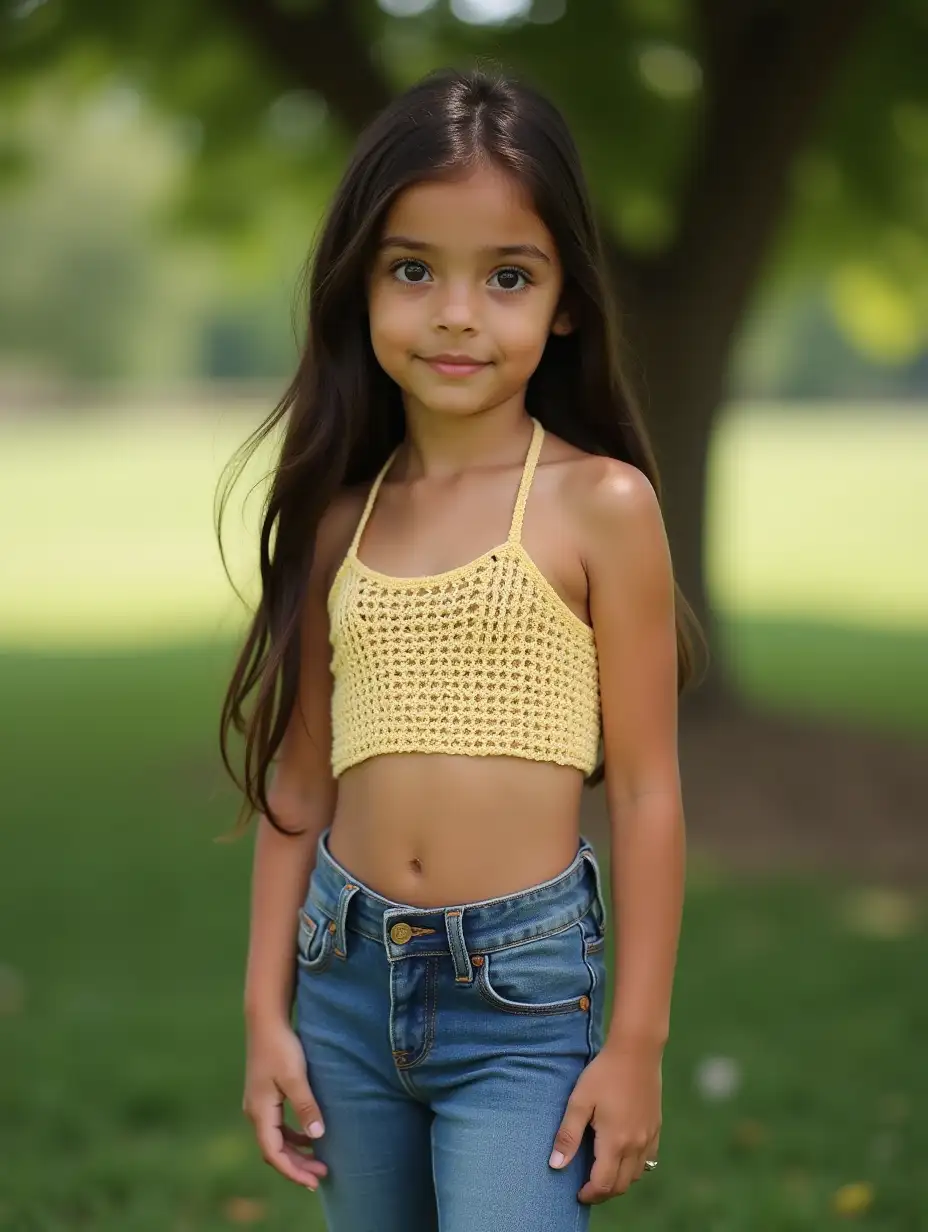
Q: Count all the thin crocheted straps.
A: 2